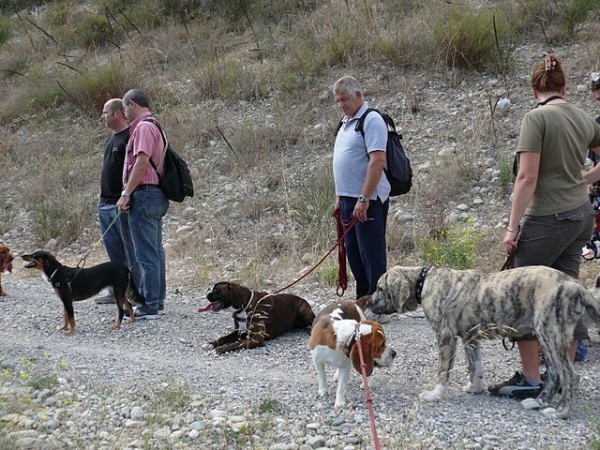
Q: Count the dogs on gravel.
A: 5